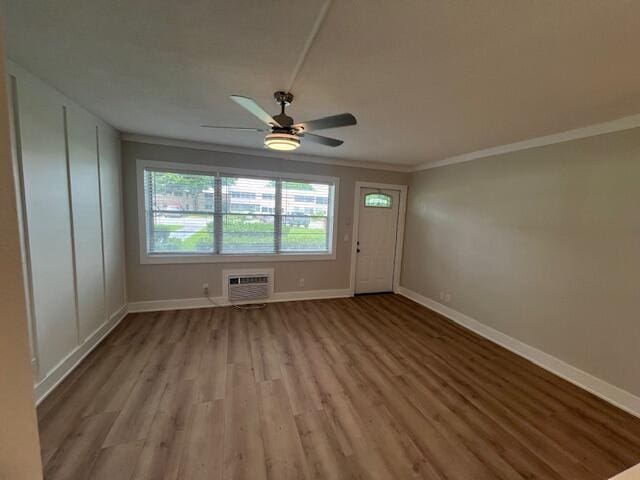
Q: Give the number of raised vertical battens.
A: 3